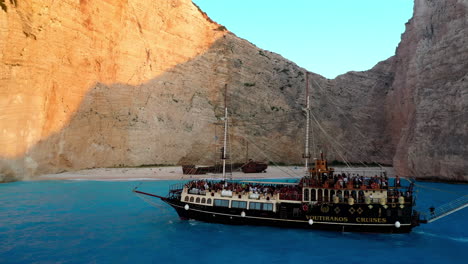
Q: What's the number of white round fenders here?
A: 4